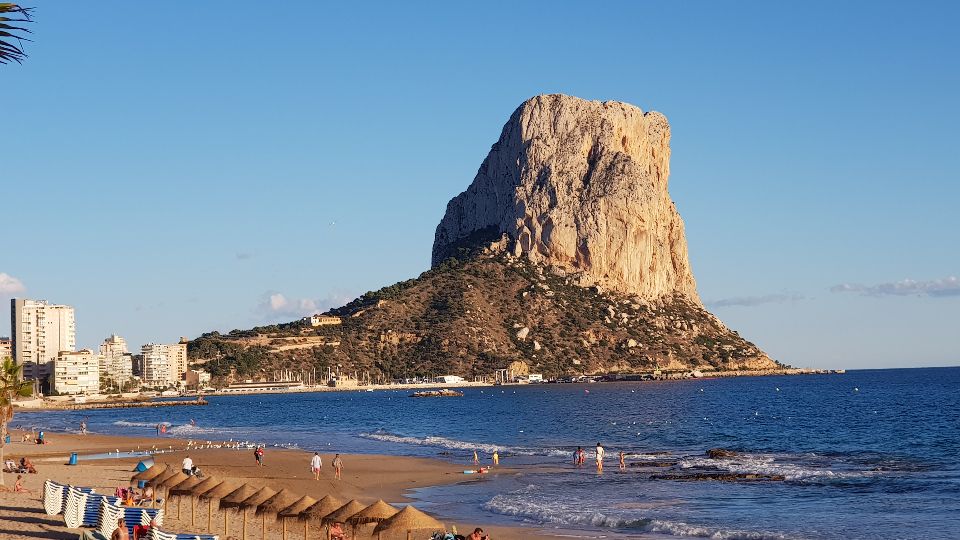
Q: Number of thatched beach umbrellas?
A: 14